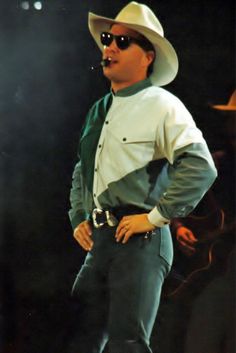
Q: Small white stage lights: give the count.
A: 2